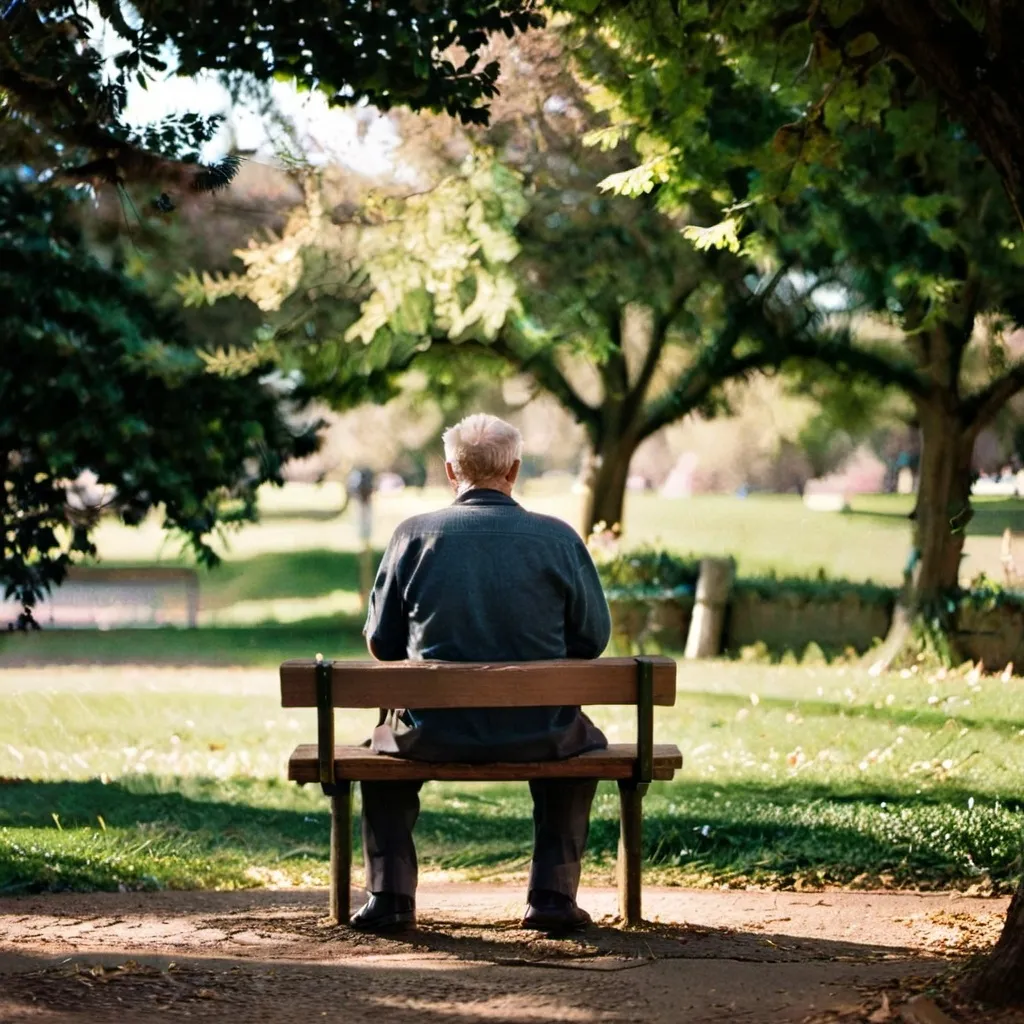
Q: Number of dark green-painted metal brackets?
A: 2